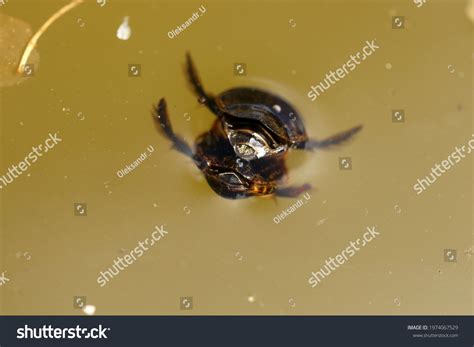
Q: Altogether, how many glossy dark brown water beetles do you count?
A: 2